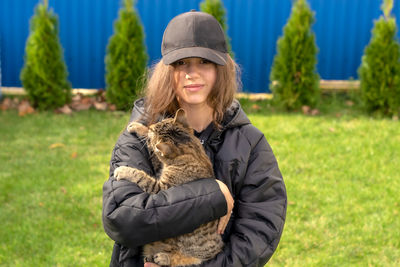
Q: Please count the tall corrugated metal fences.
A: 1